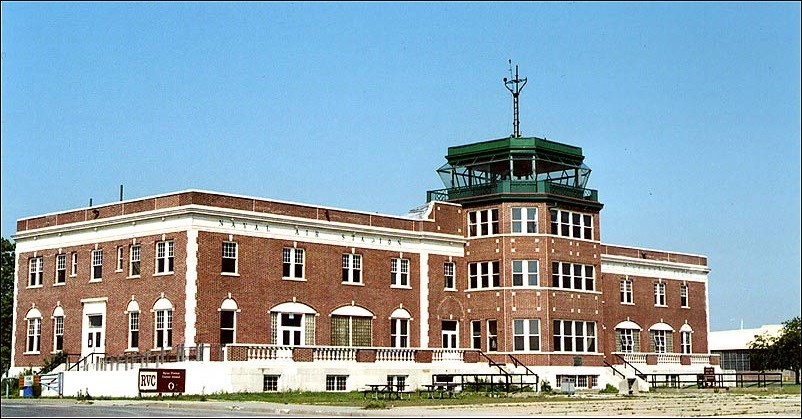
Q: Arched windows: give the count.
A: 11